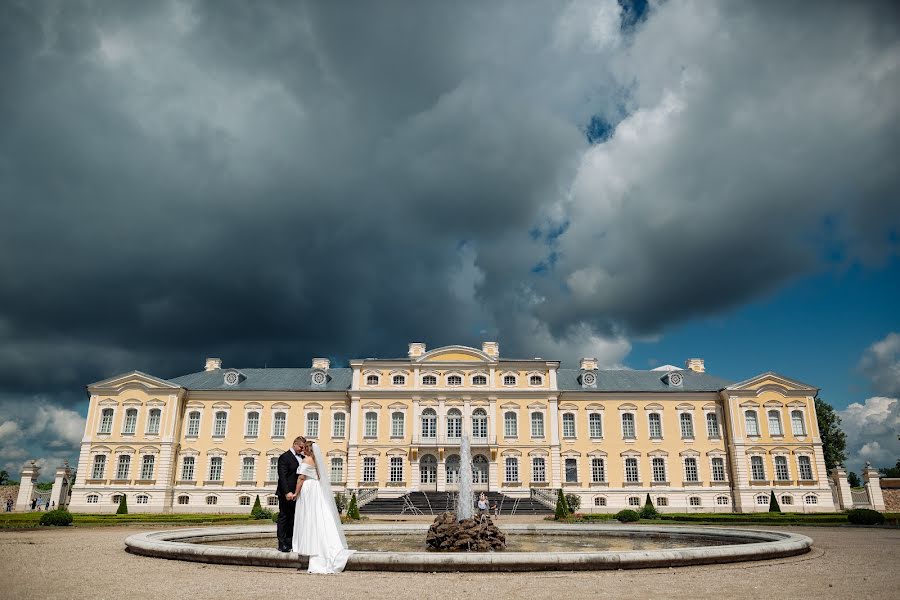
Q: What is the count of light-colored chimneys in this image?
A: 6